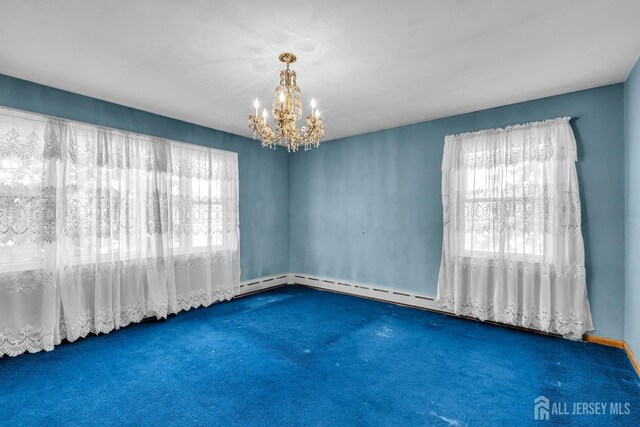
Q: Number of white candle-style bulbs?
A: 5